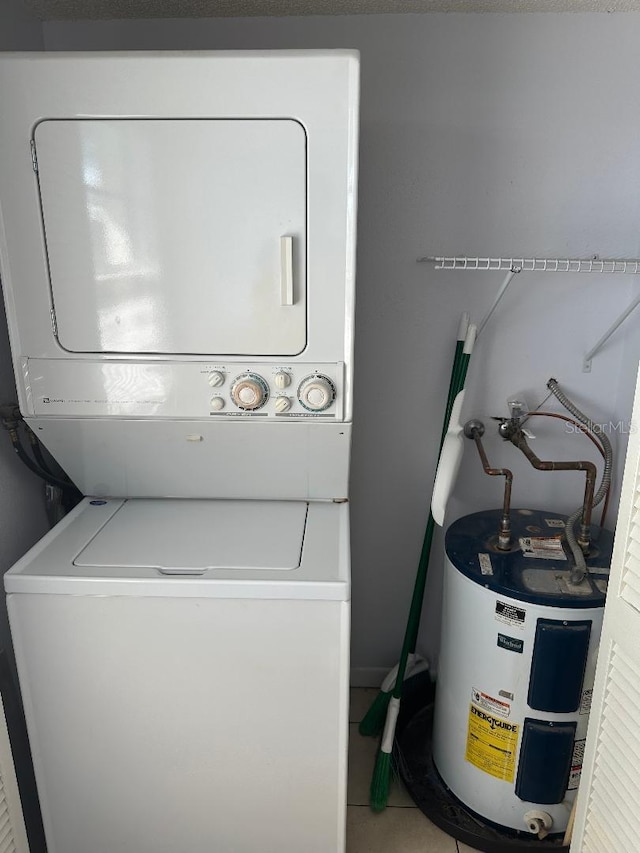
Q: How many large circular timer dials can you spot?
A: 2